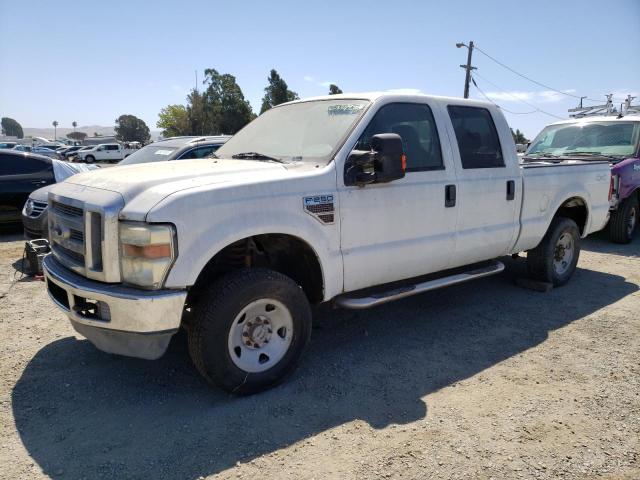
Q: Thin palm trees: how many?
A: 2